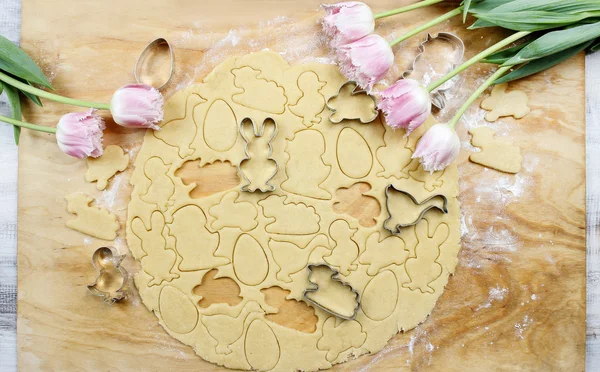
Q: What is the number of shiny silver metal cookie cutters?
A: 7